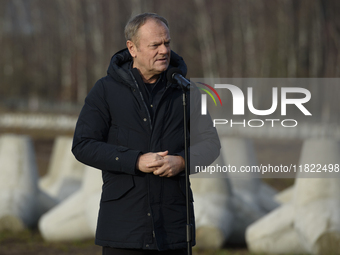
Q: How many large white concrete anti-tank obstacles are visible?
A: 6